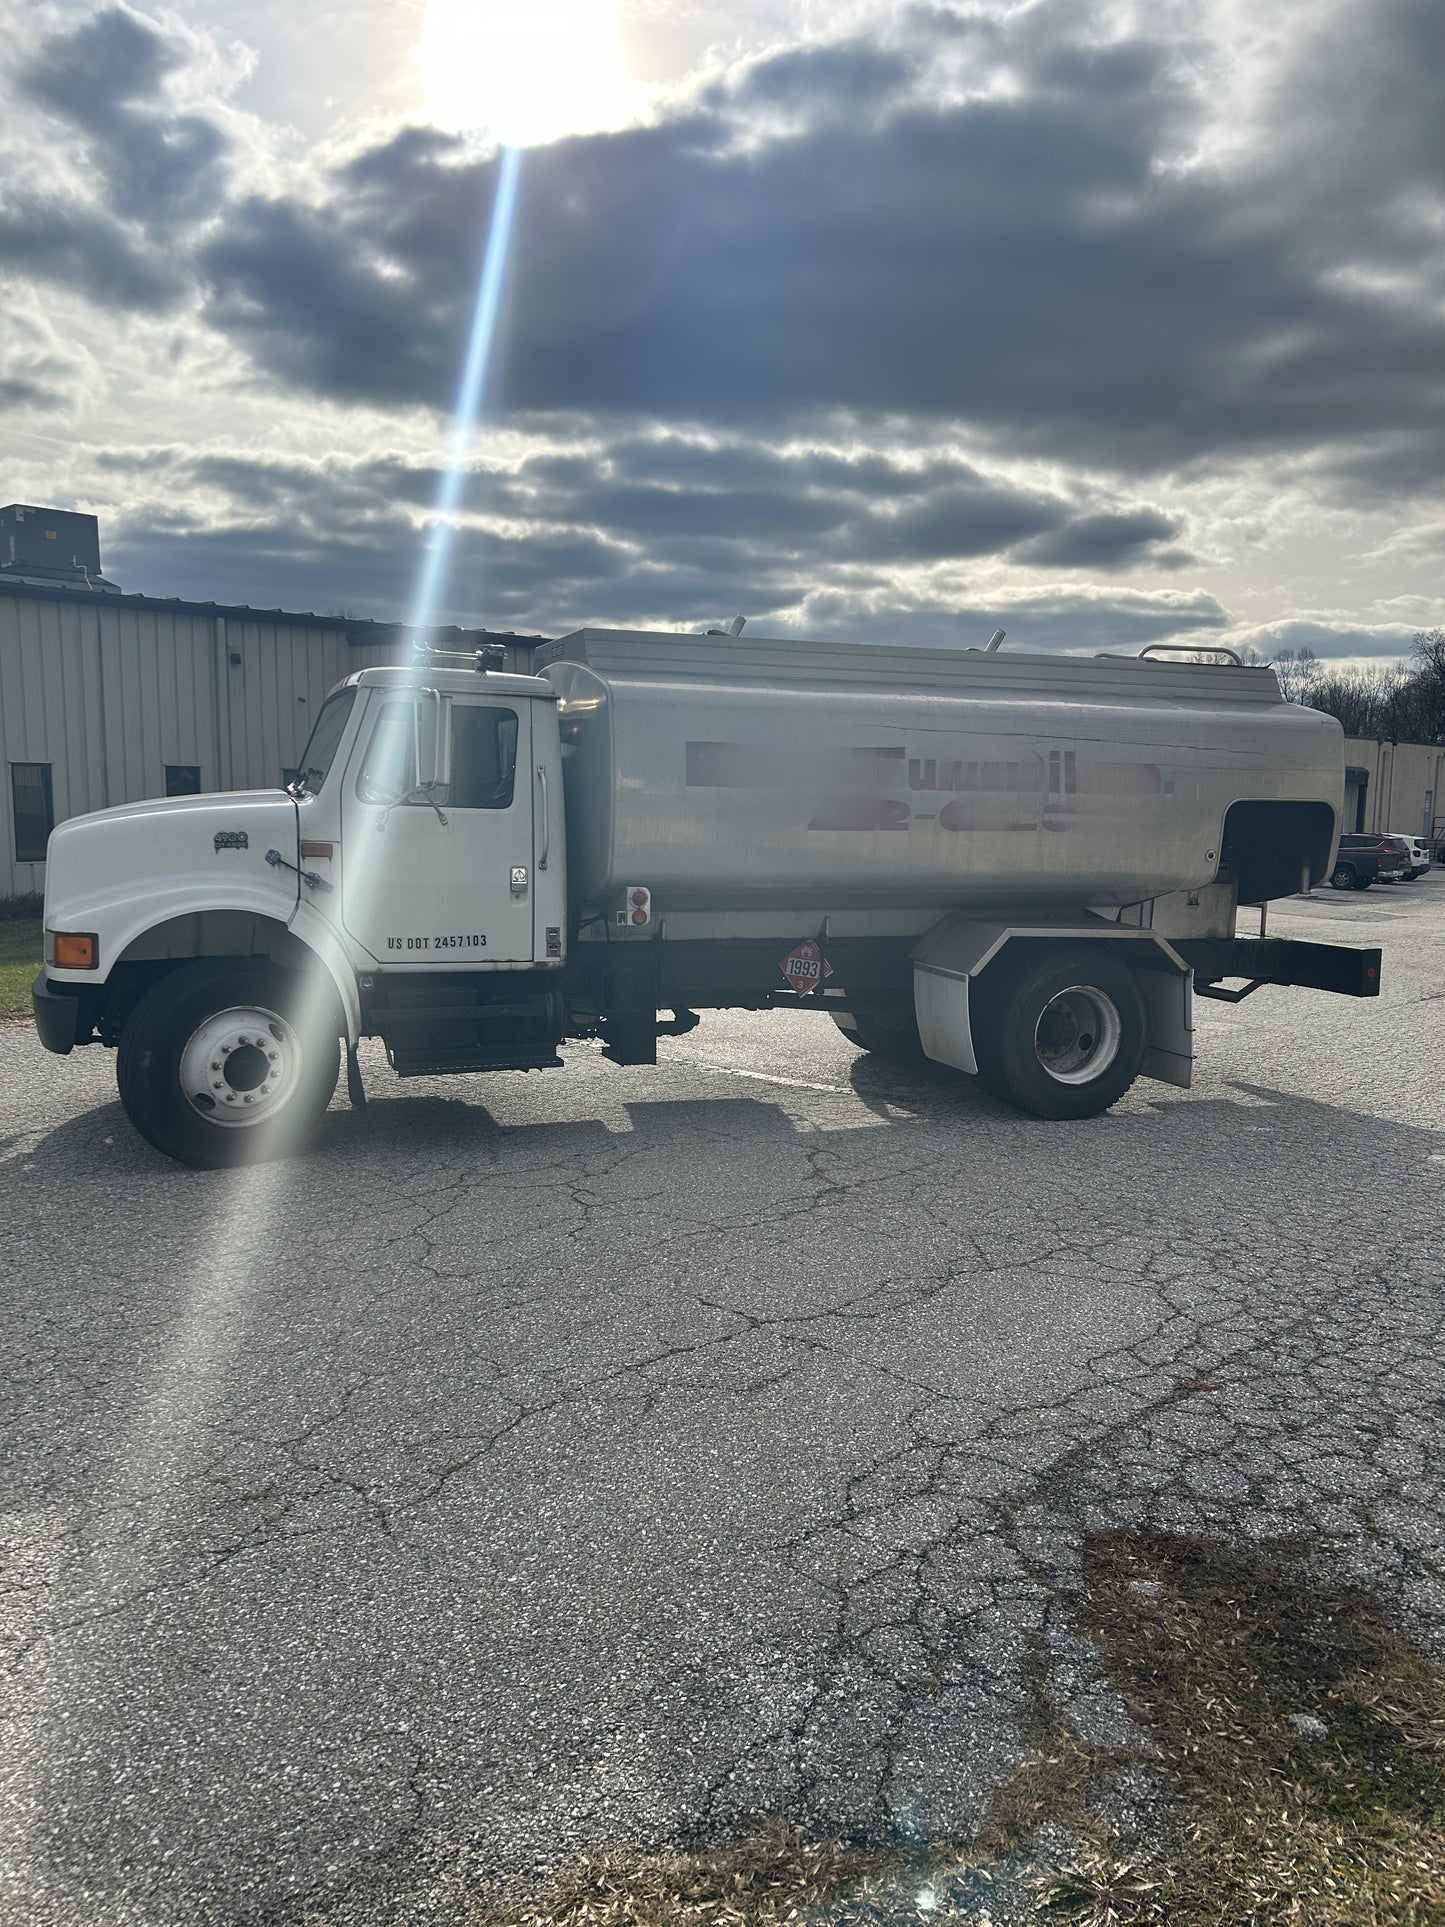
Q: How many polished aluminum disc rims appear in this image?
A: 0